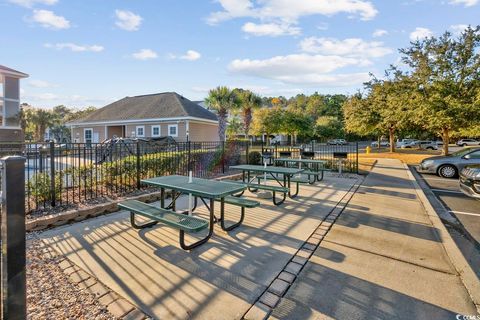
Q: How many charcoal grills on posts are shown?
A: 3